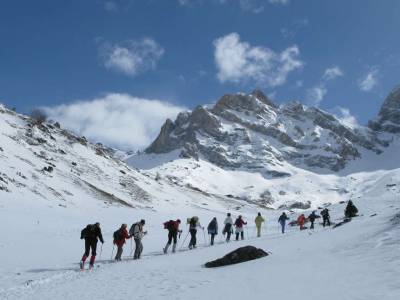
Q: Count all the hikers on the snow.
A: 13